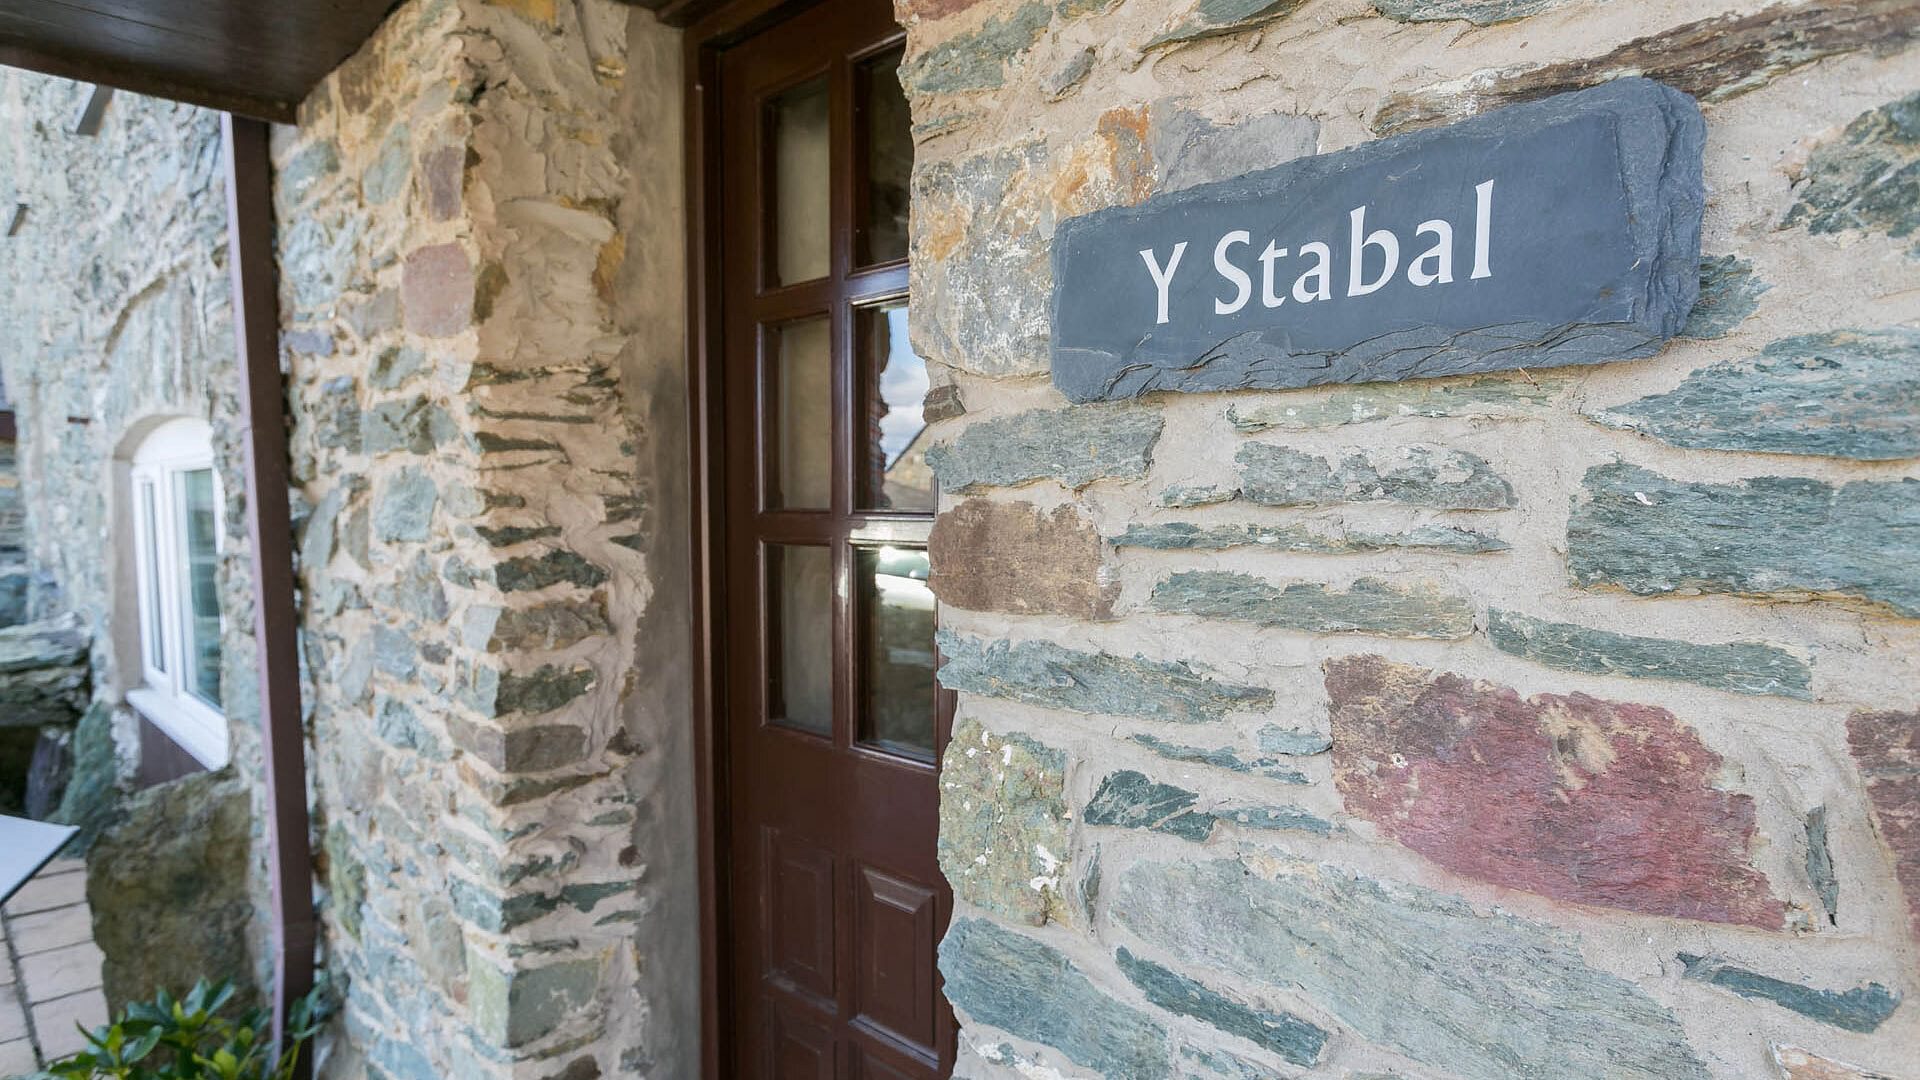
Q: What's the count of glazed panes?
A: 8